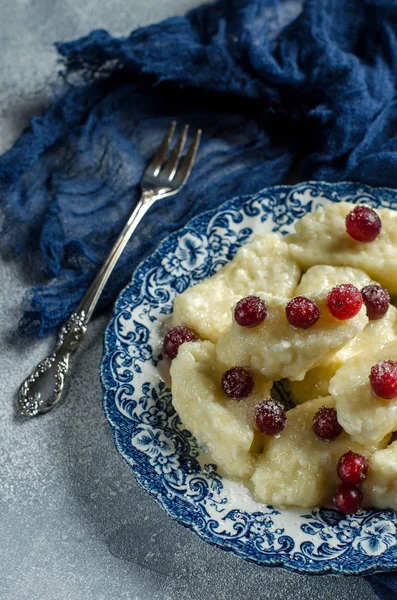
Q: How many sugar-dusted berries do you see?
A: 12